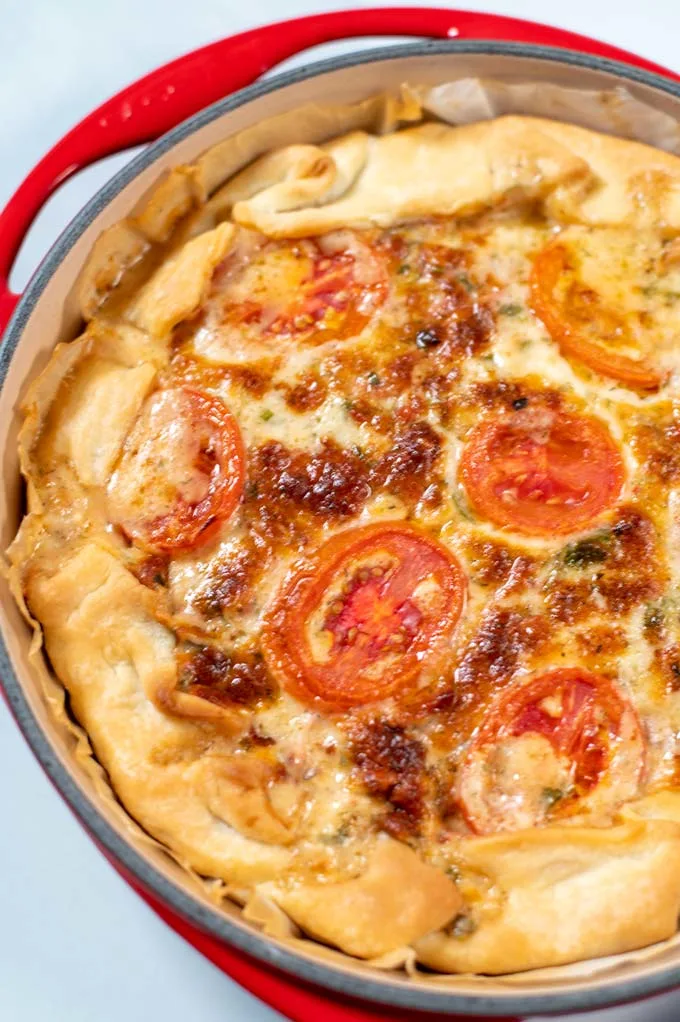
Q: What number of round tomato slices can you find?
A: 6